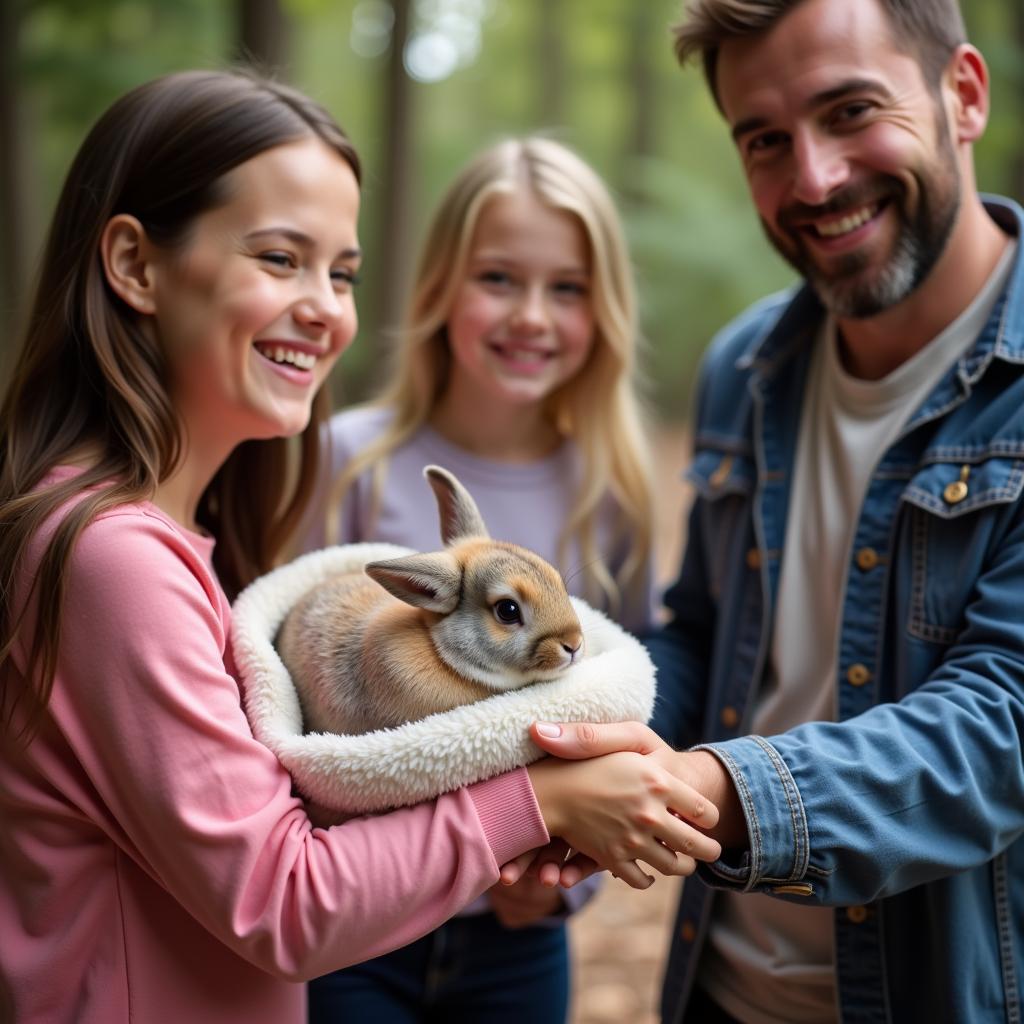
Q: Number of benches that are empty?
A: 0